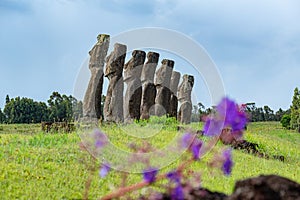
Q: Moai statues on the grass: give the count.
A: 7